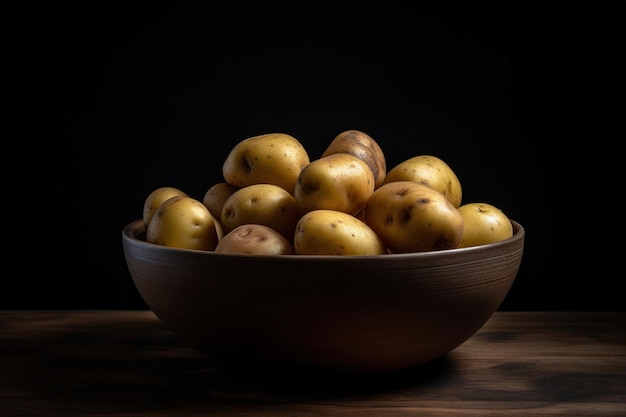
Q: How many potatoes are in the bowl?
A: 12